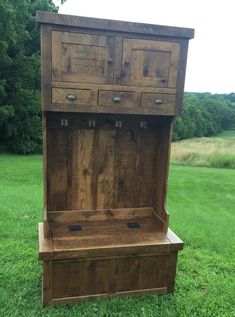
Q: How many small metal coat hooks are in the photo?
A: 4